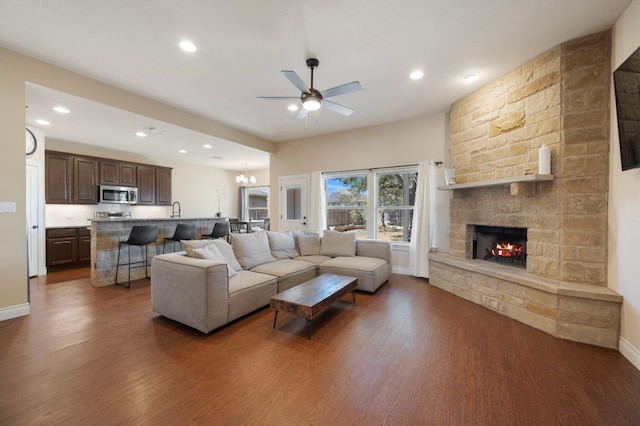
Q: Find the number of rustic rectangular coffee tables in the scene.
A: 1